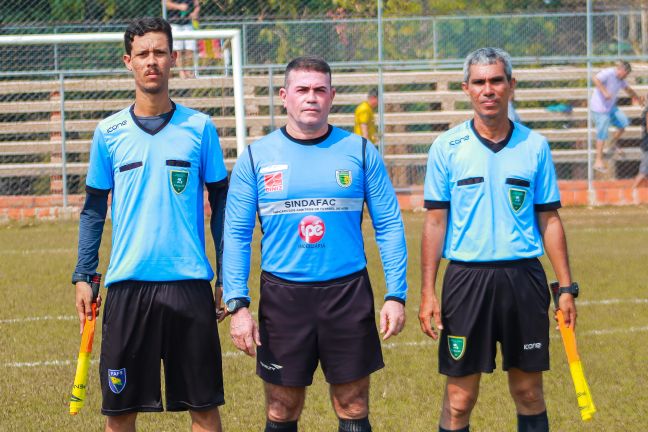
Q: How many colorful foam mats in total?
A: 0